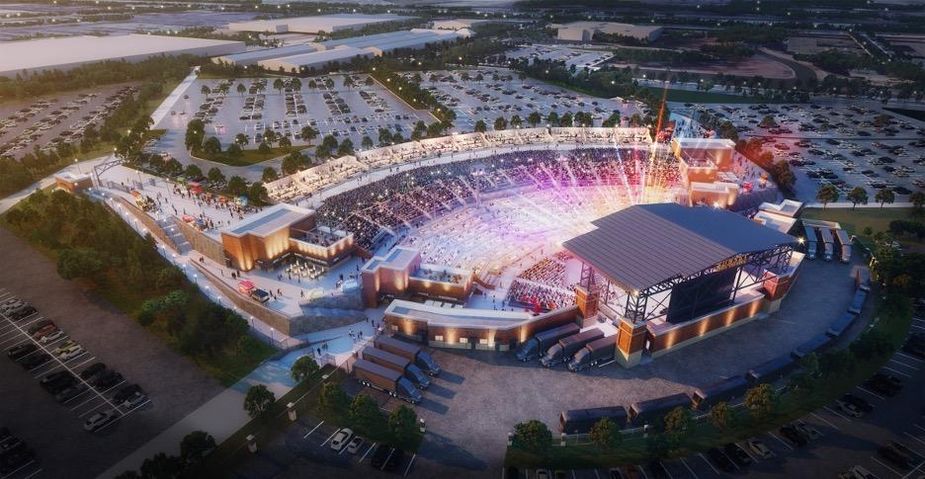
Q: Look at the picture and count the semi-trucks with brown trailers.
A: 3